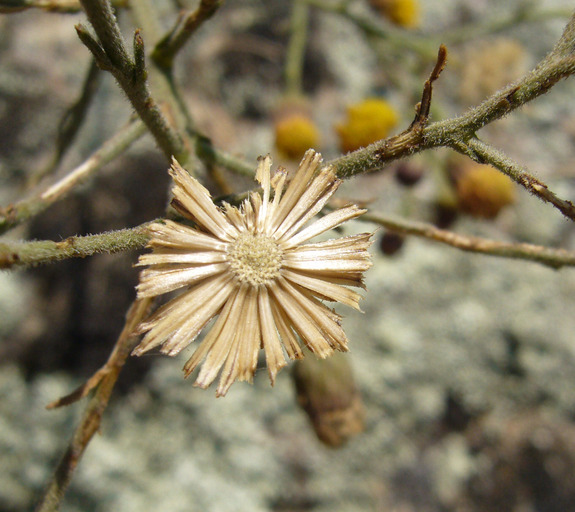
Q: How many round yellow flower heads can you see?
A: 4